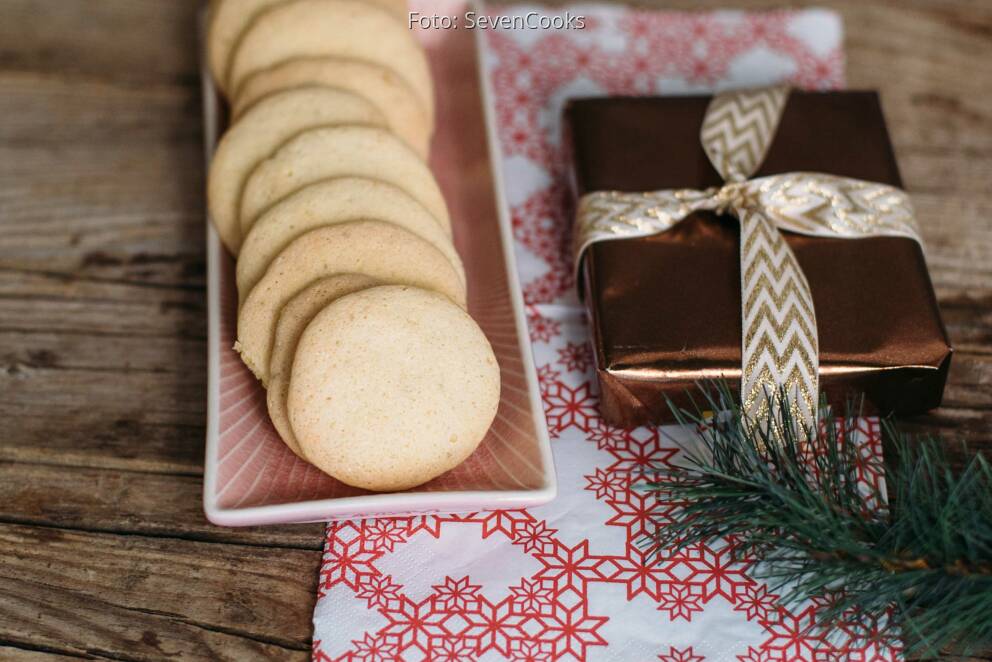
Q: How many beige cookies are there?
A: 9